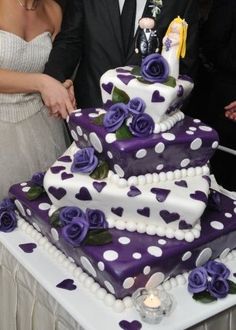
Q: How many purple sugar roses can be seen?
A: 14